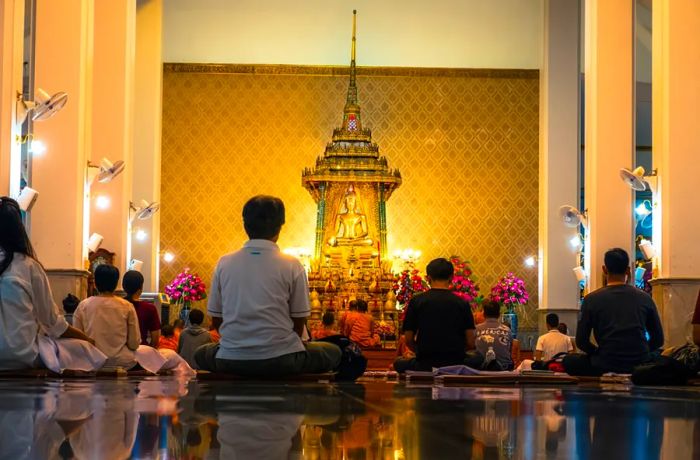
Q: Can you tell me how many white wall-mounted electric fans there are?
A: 5